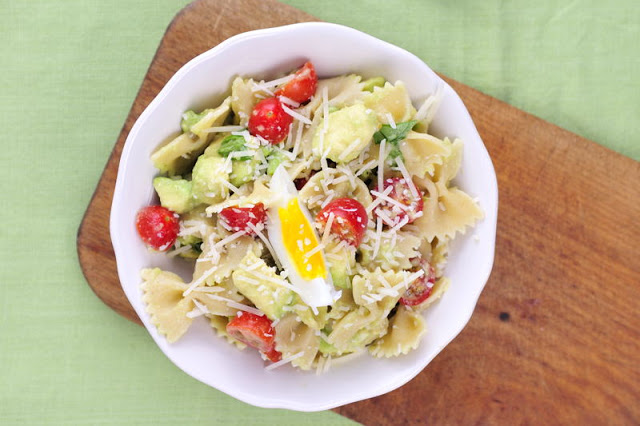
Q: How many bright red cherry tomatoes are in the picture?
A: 8